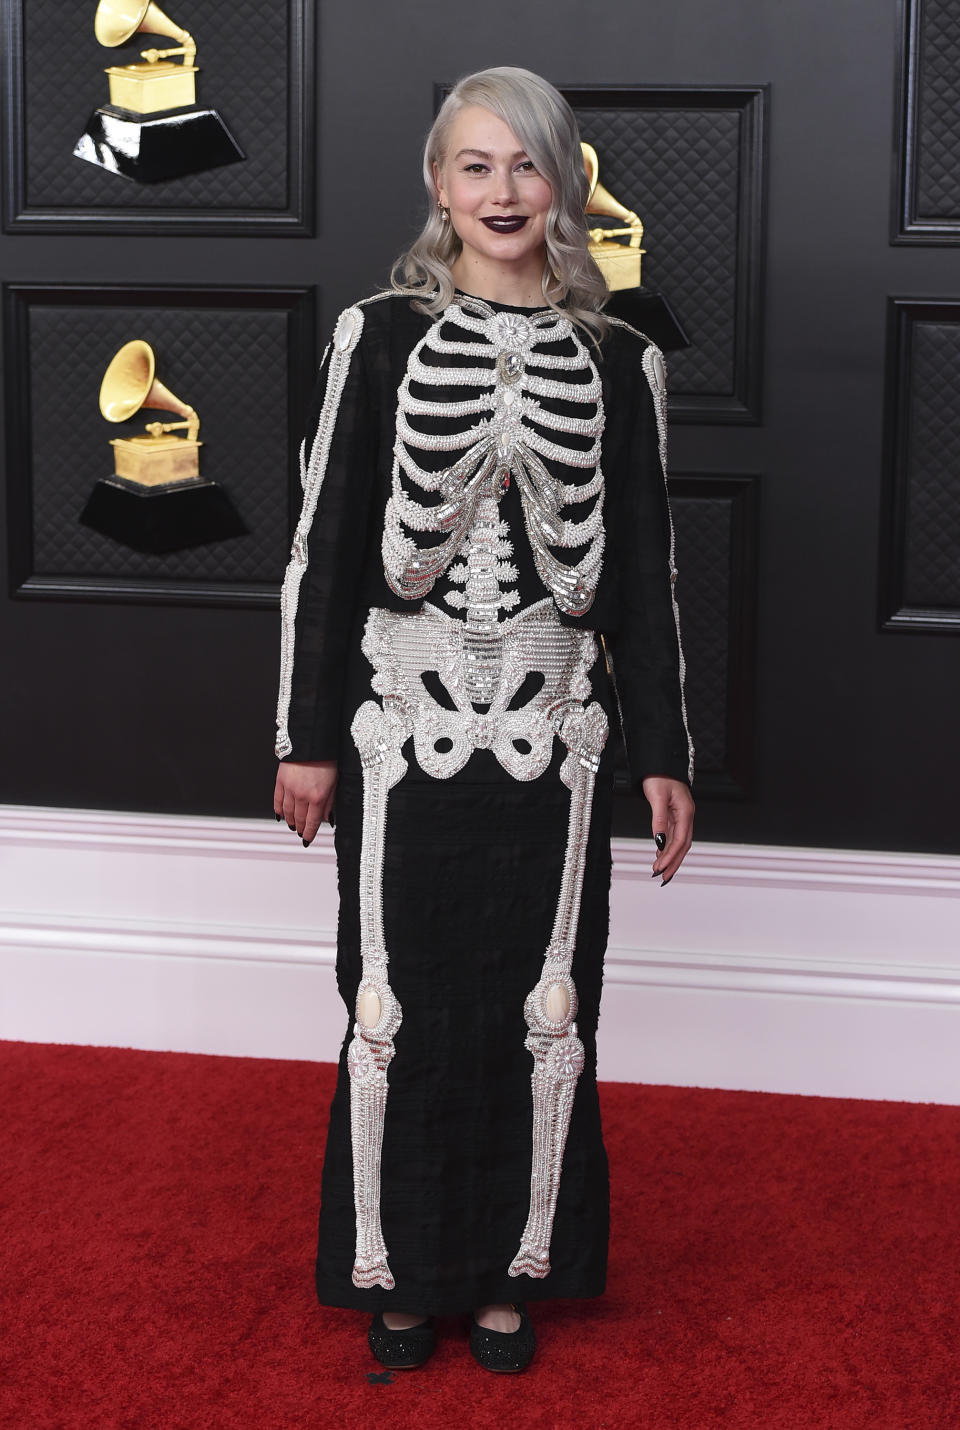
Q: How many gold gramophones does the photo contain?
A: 3